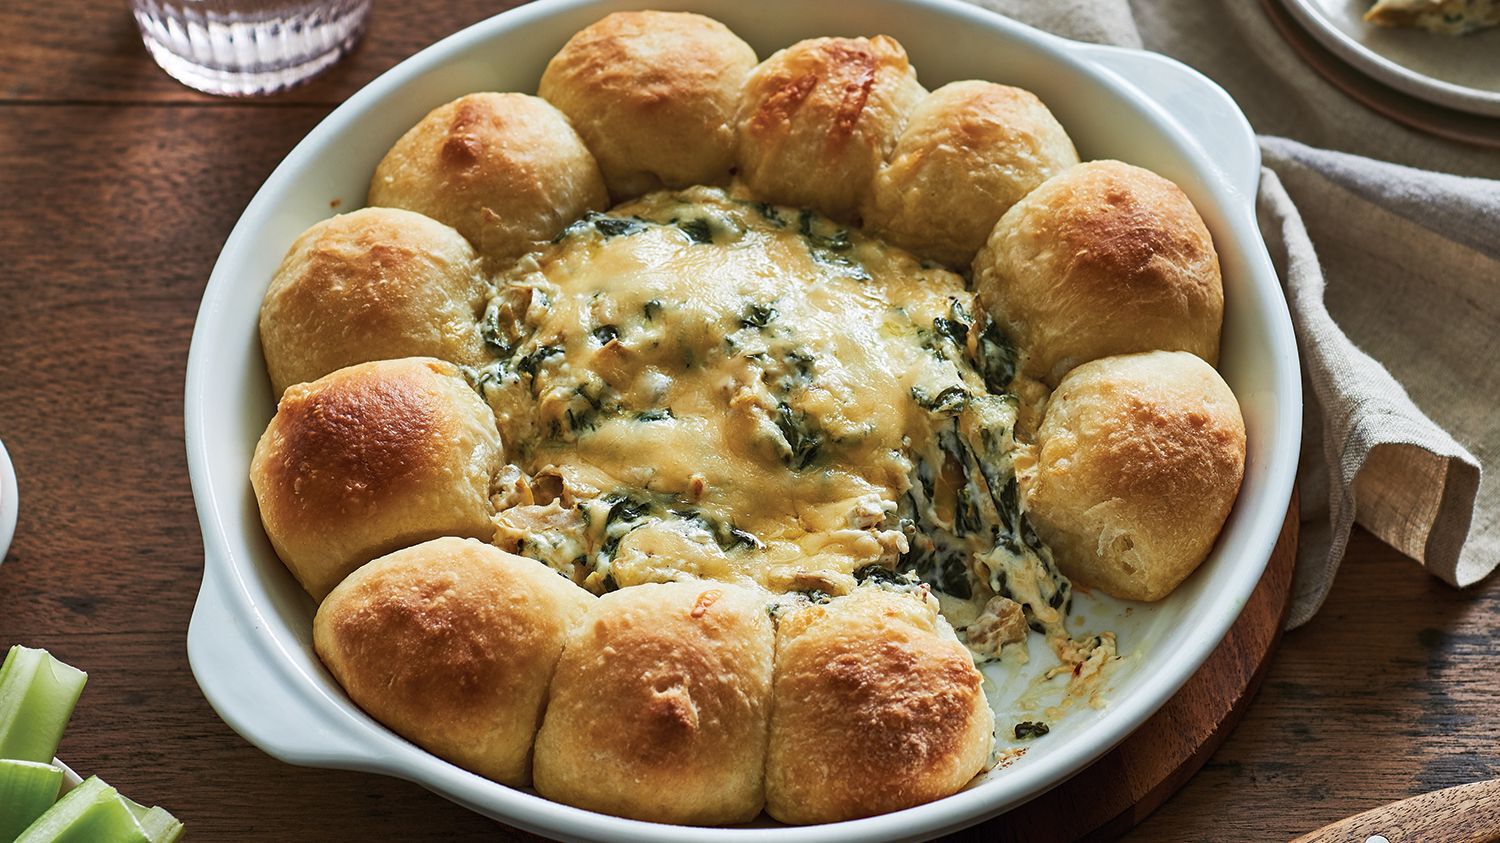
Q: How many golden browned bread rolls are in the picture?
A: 11